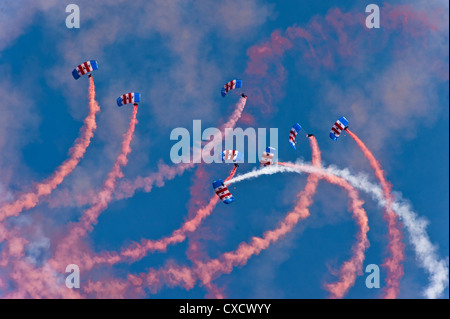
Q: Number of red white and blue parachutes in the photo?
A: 8